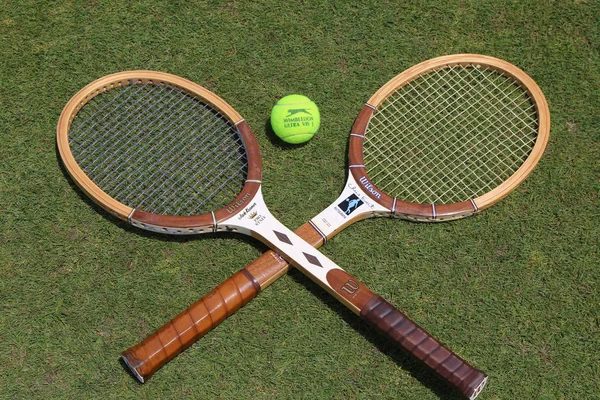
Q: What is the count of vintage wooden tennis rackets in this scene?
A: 2